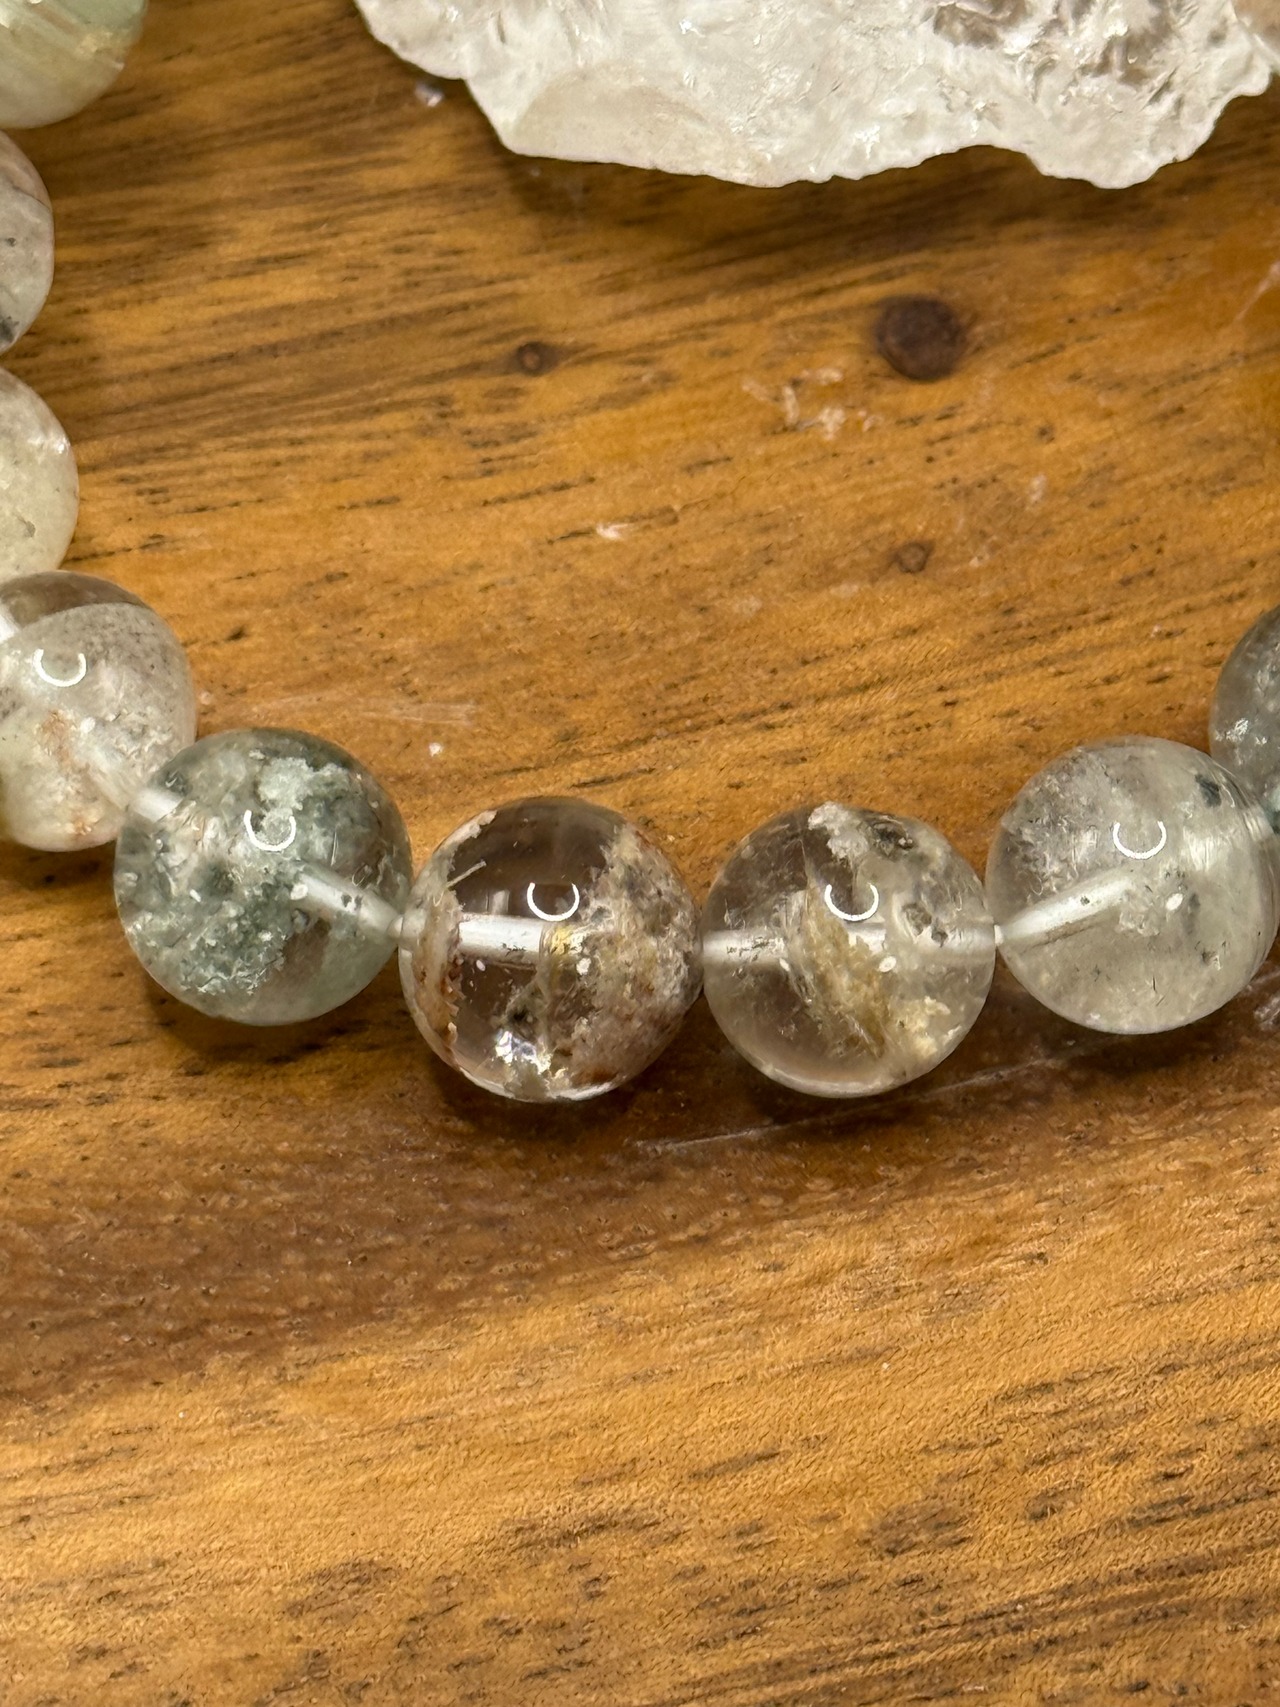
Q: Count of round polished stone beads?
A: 9